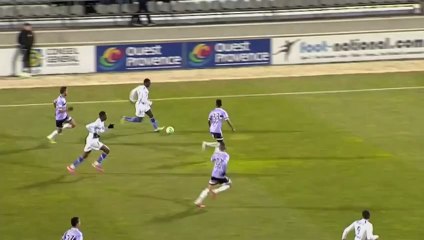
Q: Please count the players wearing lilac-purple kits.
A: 4